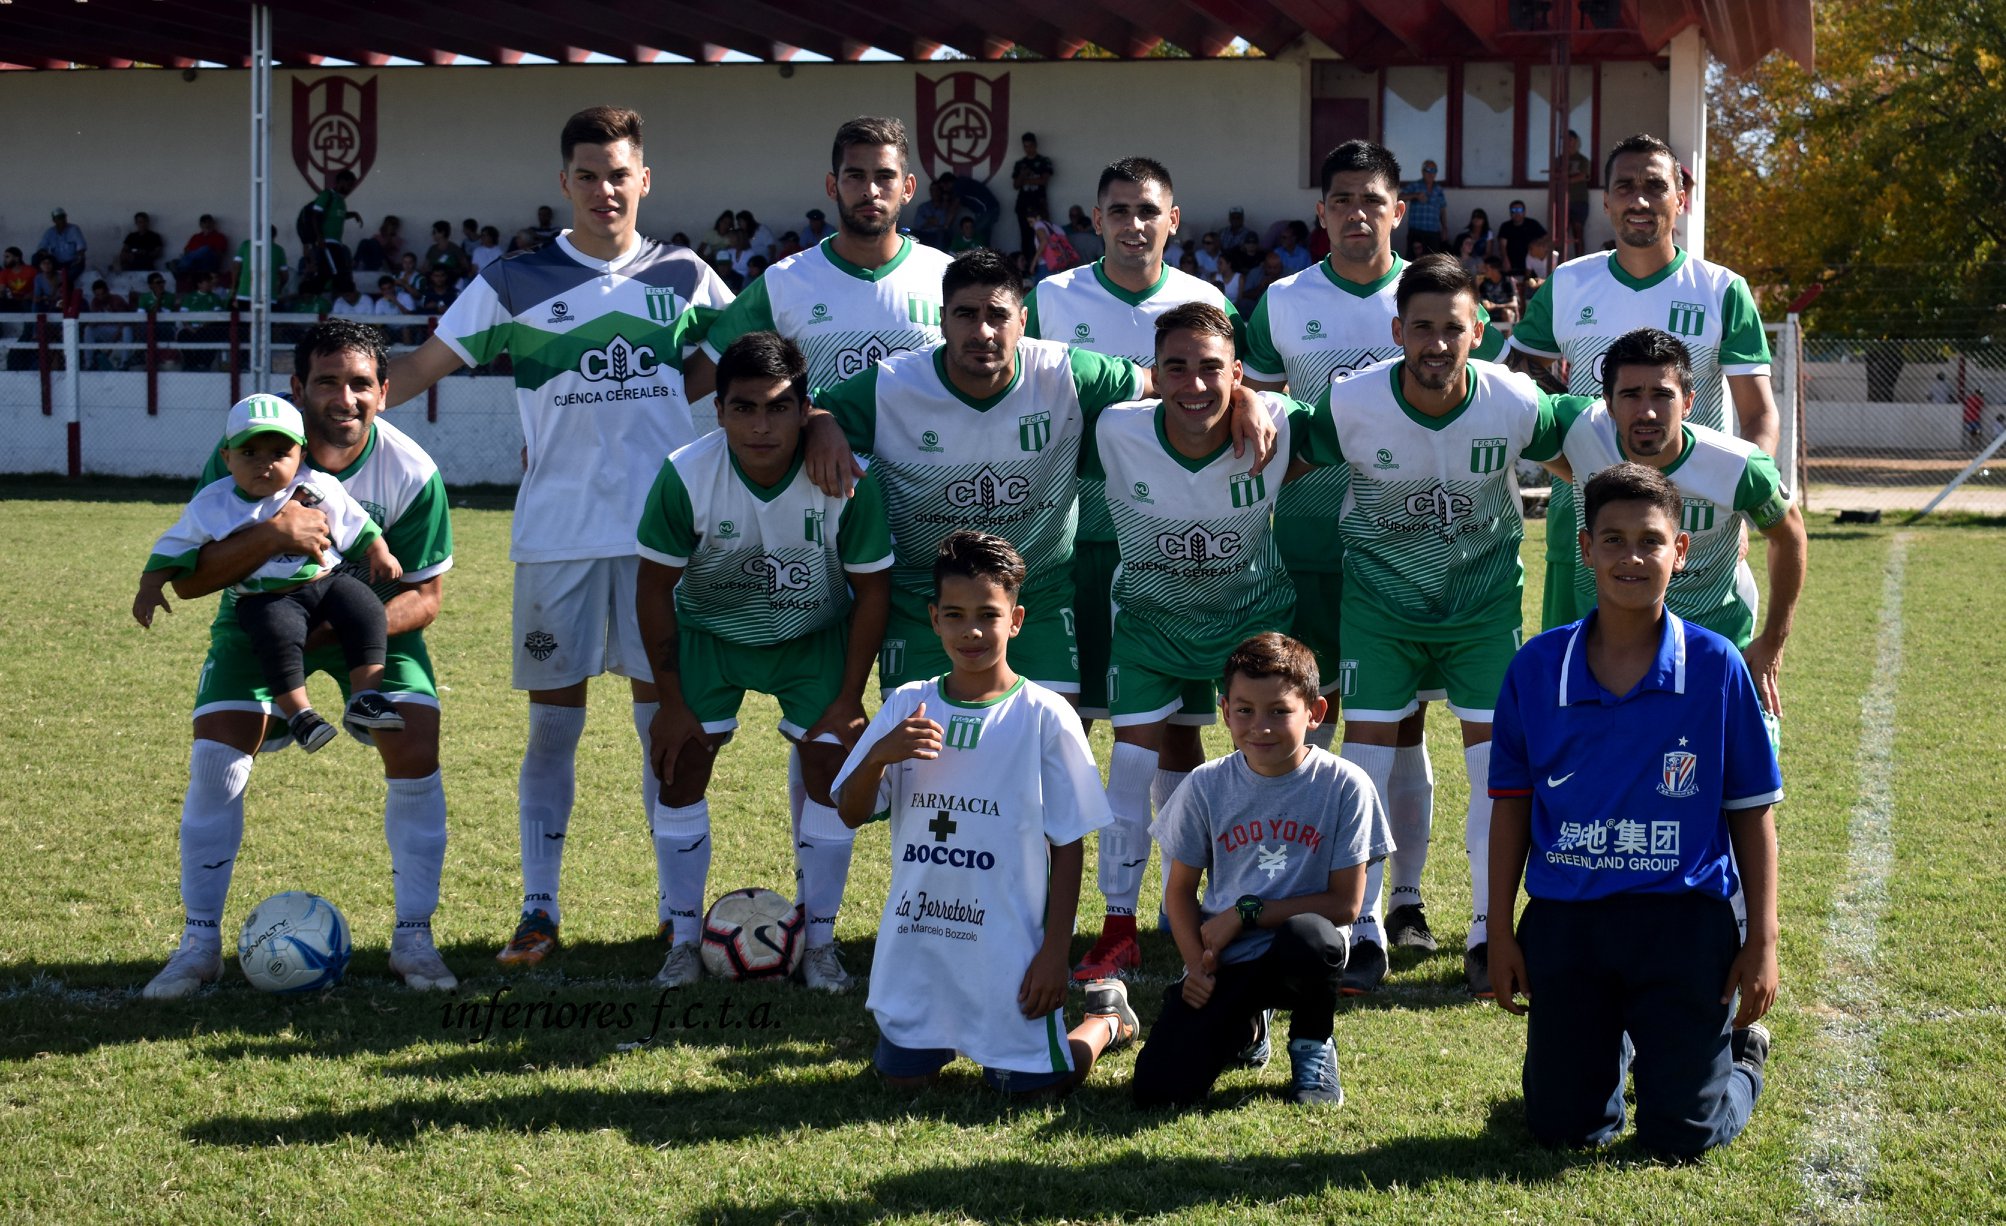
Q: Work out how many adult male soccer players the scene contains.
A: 11